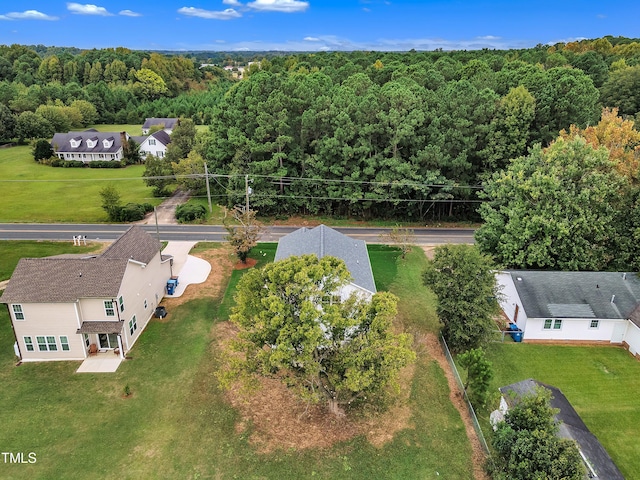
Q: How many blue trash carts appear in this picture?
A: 4